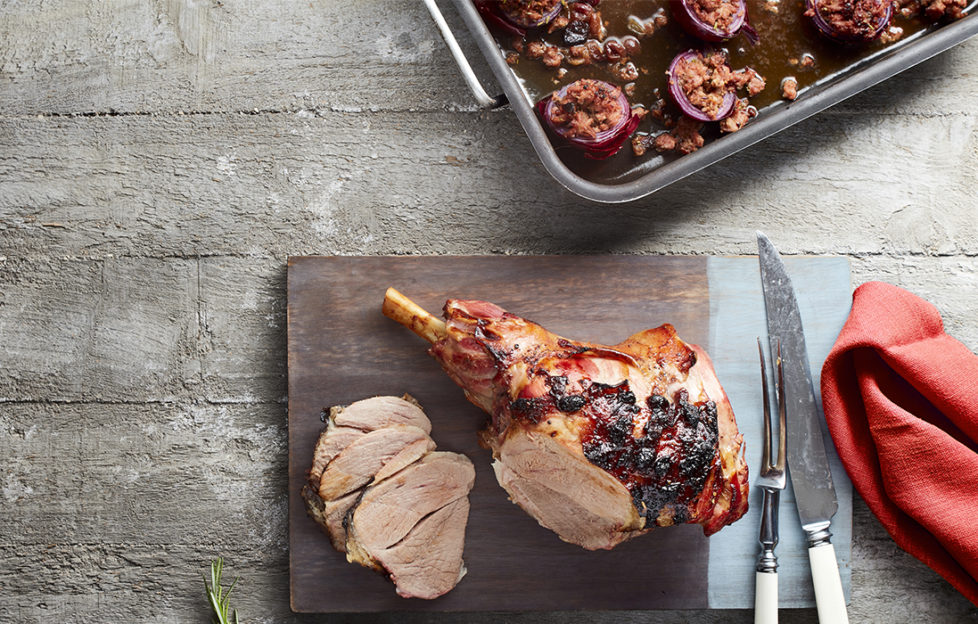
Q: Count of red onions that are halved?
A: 5